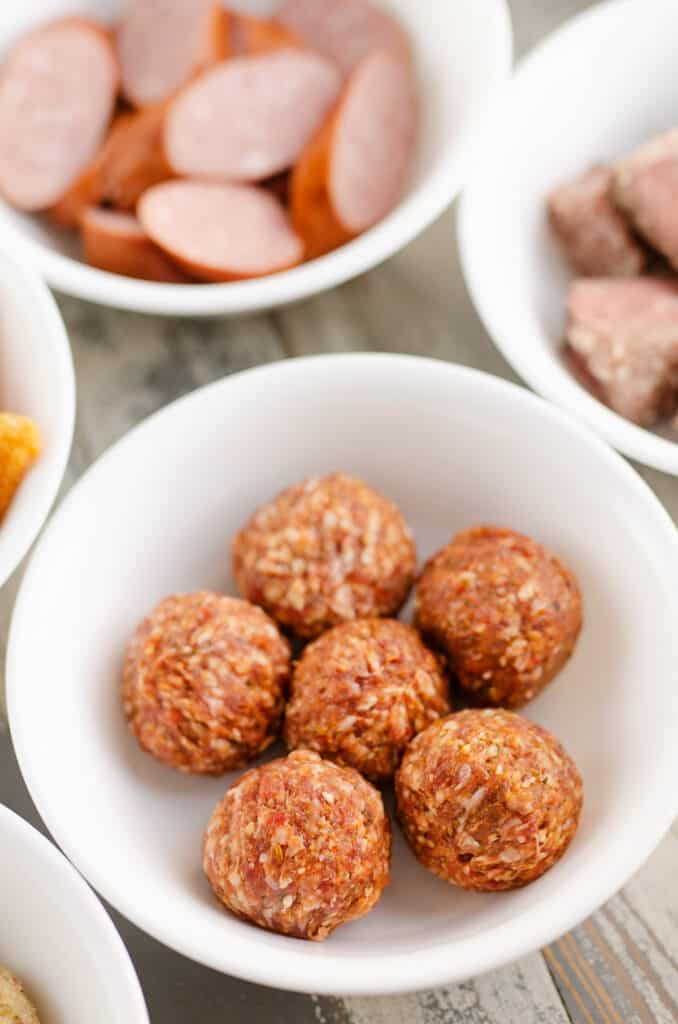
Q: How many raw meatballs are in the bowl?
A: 6